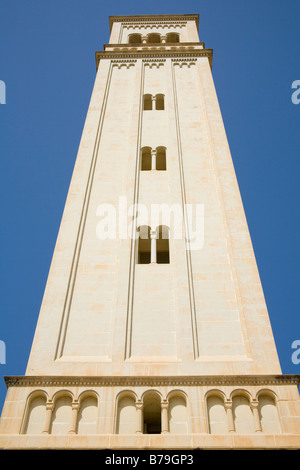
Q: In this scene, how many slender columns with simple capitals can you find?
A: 11